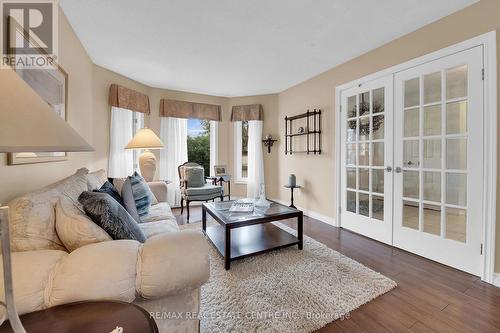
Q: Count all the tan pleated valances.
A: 3